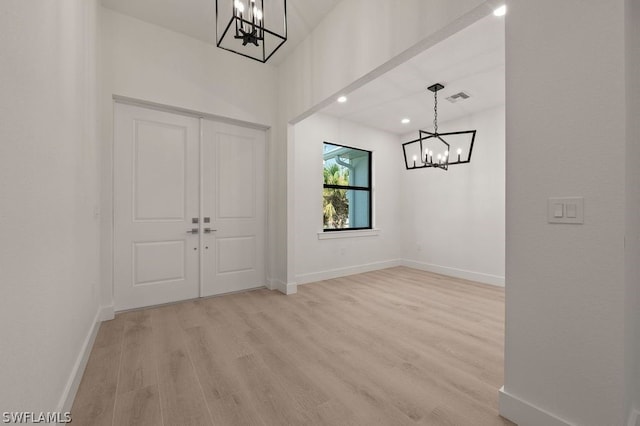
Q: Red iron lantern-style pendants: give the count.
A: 0